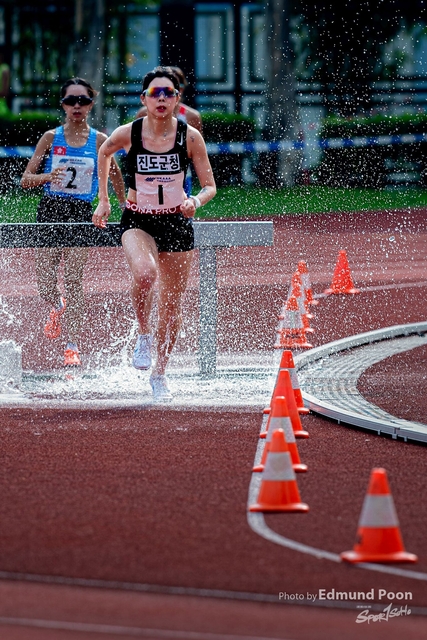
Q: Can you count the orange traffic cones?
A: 10